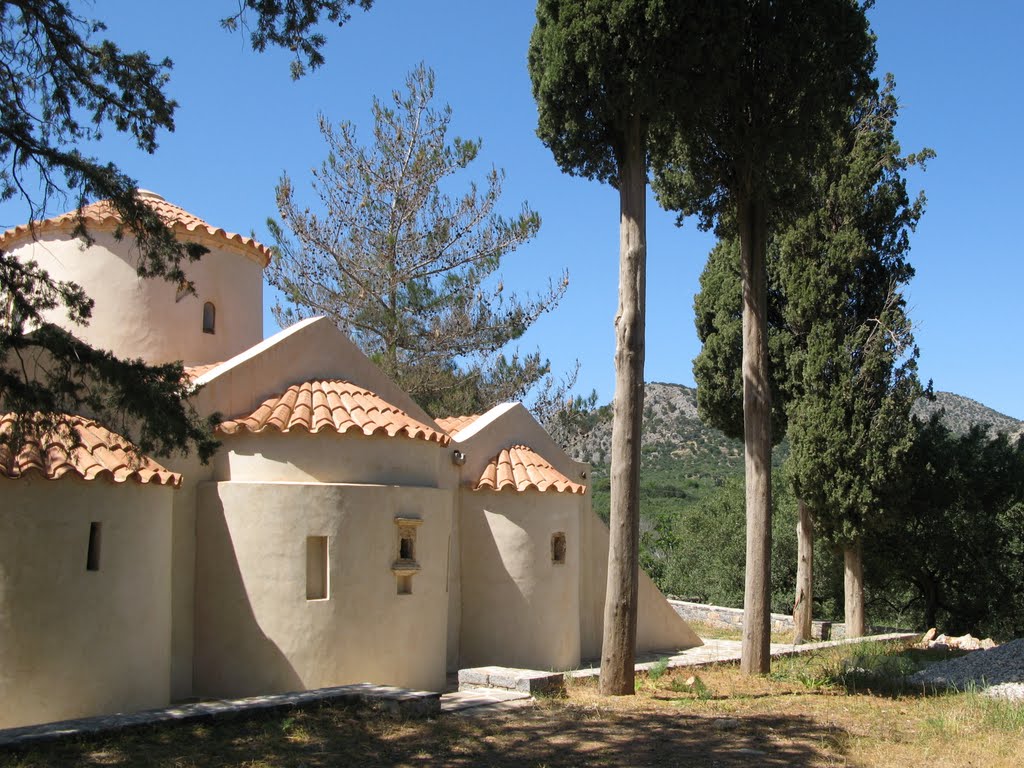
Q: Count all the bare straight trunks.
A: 4